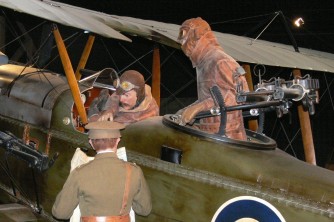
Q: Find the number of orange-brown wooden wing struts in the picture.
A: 5